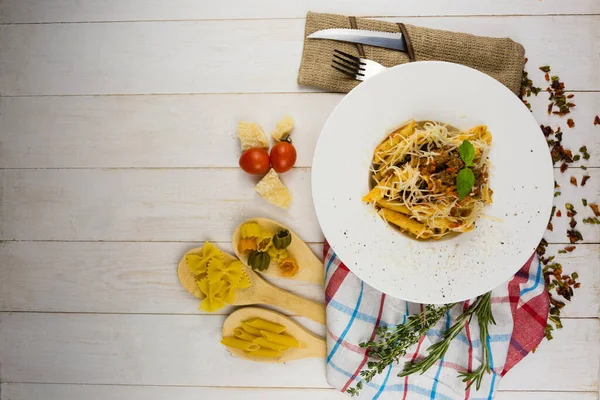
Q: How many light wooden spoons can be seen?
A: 3